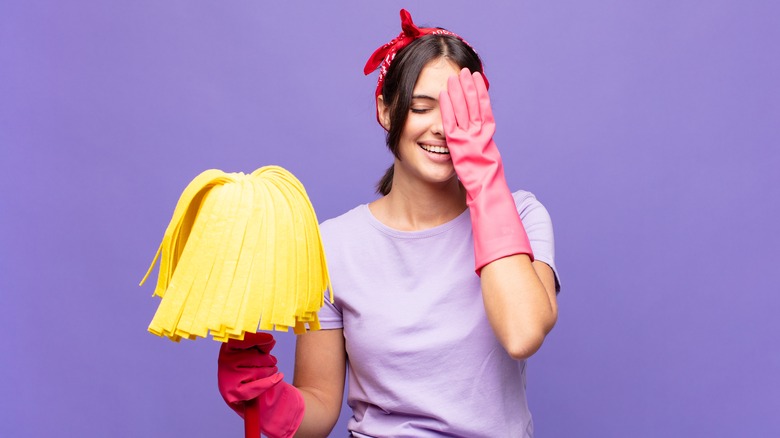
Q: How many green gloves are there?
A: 0